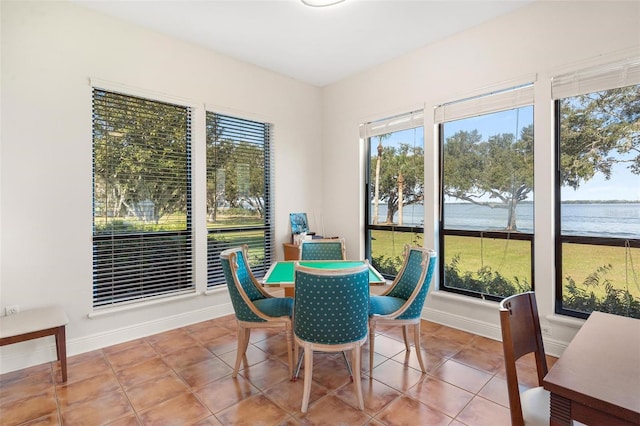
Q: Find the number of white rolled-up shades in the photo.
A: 3